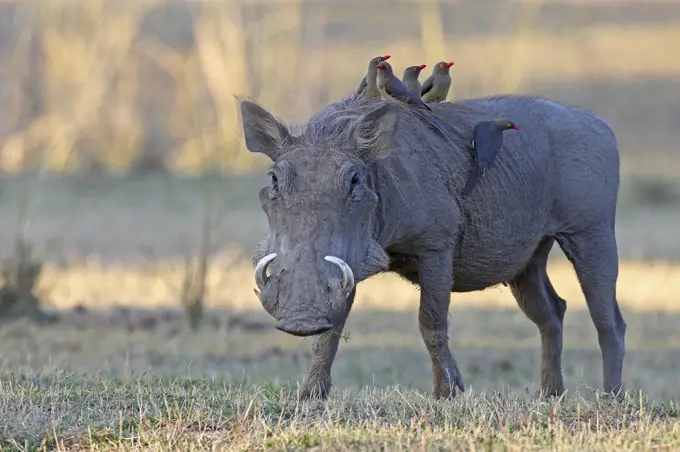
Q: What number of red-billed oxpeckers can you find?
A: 5